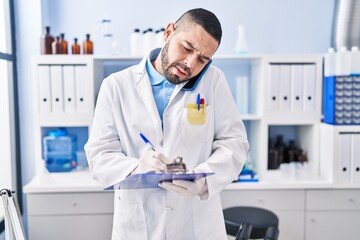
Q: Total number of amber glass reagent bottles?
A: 5